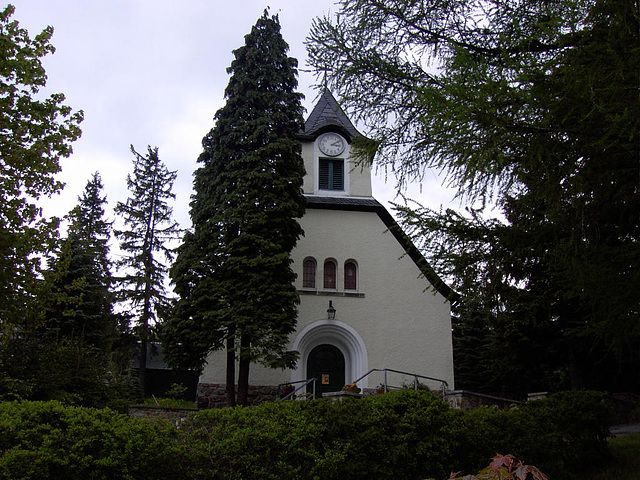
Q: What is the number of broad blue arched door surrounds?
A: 0